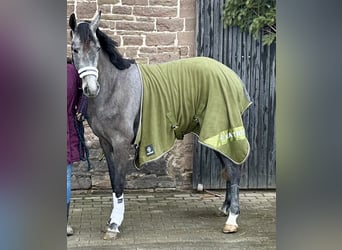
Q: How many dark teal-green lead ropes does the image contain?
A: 1